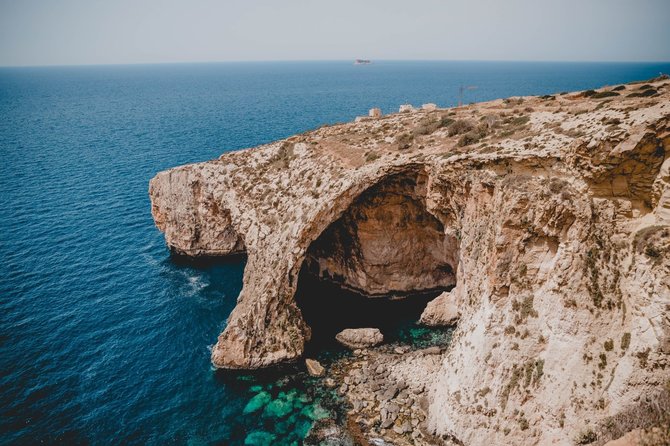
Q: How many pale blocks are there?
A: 3